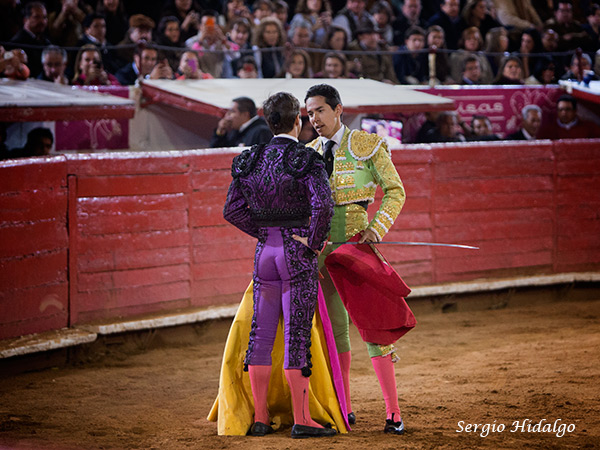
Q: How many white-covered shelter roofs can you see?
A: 3